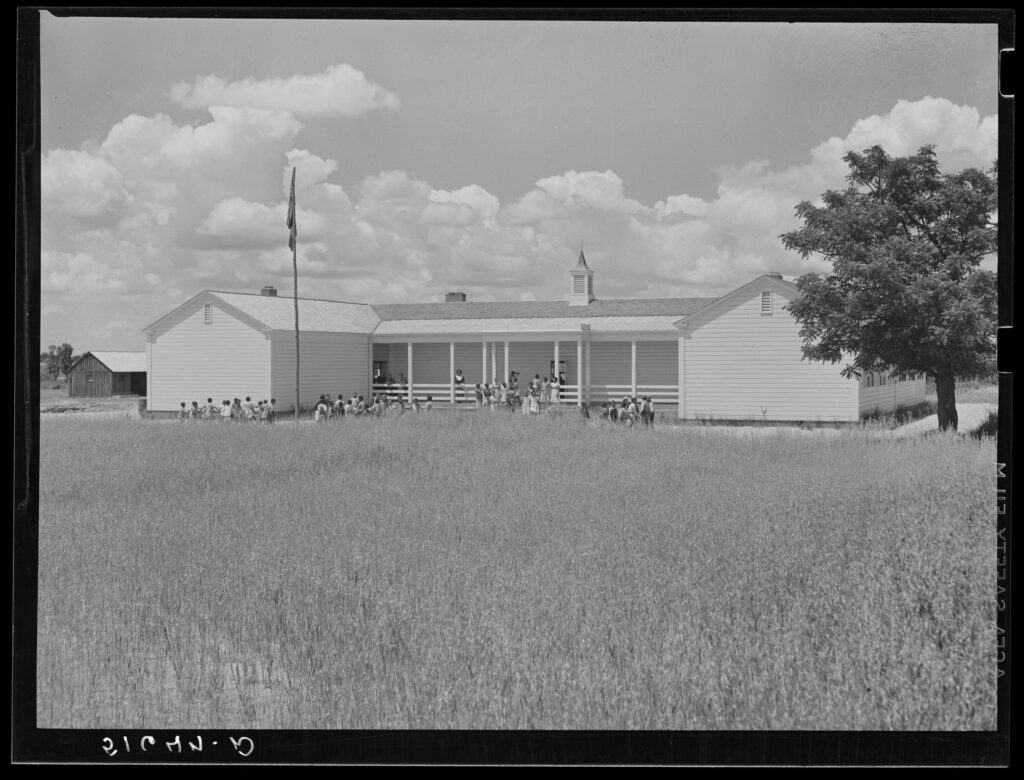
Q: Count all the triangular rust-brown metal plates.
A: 0